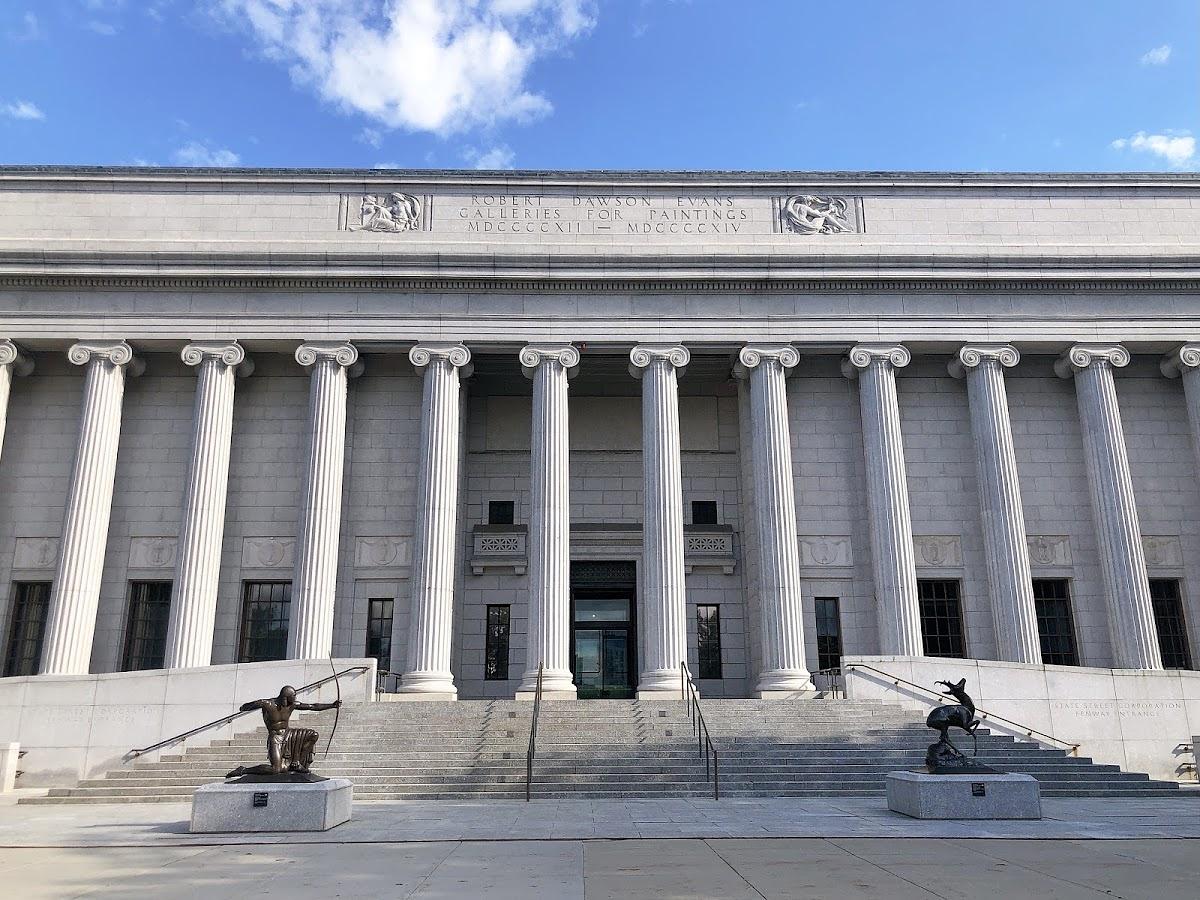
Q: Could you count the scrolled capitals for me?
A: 12